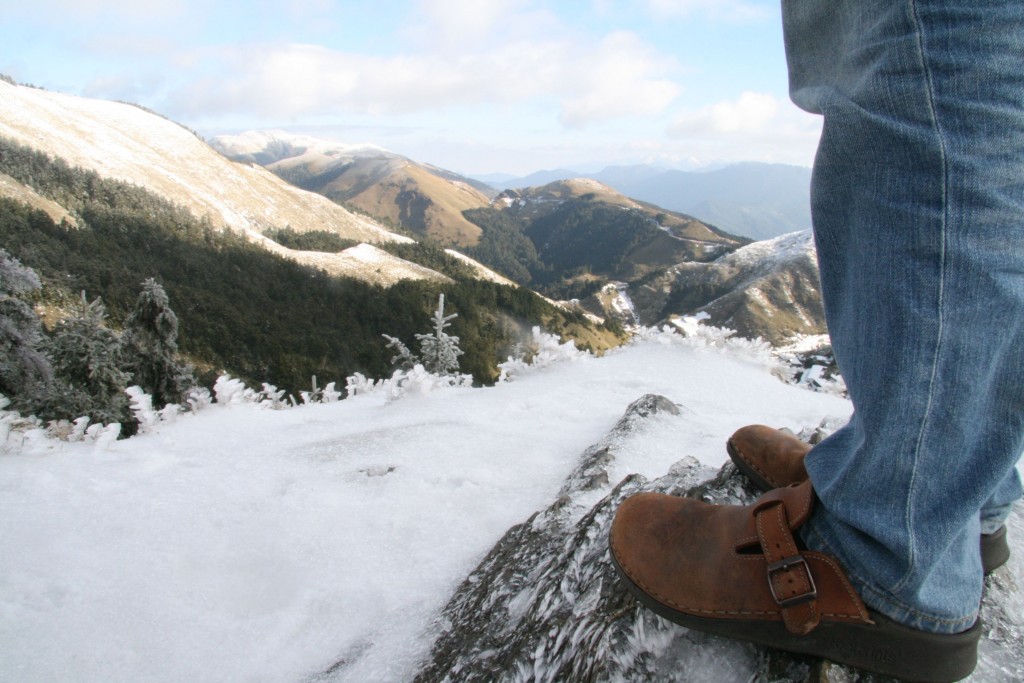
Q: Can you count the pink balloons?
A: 0